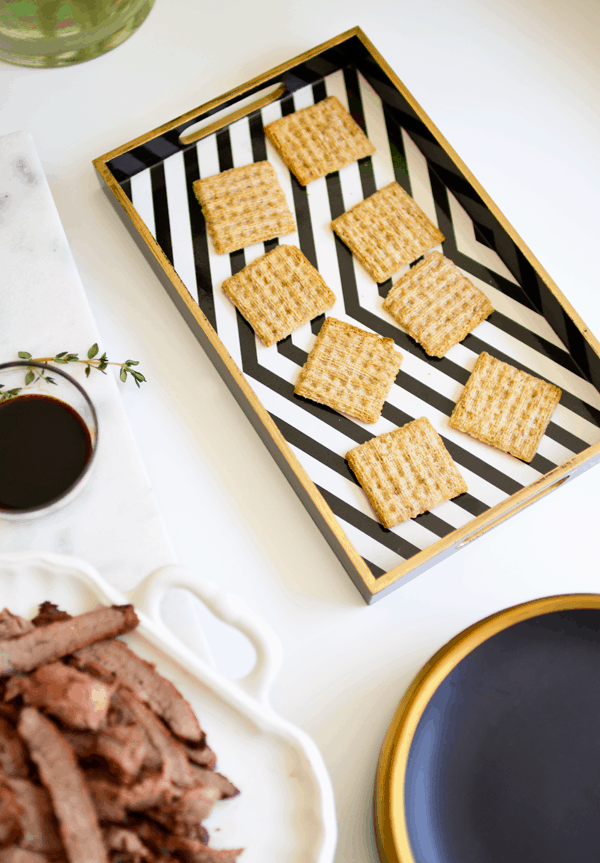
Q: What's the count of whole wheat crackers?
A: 8